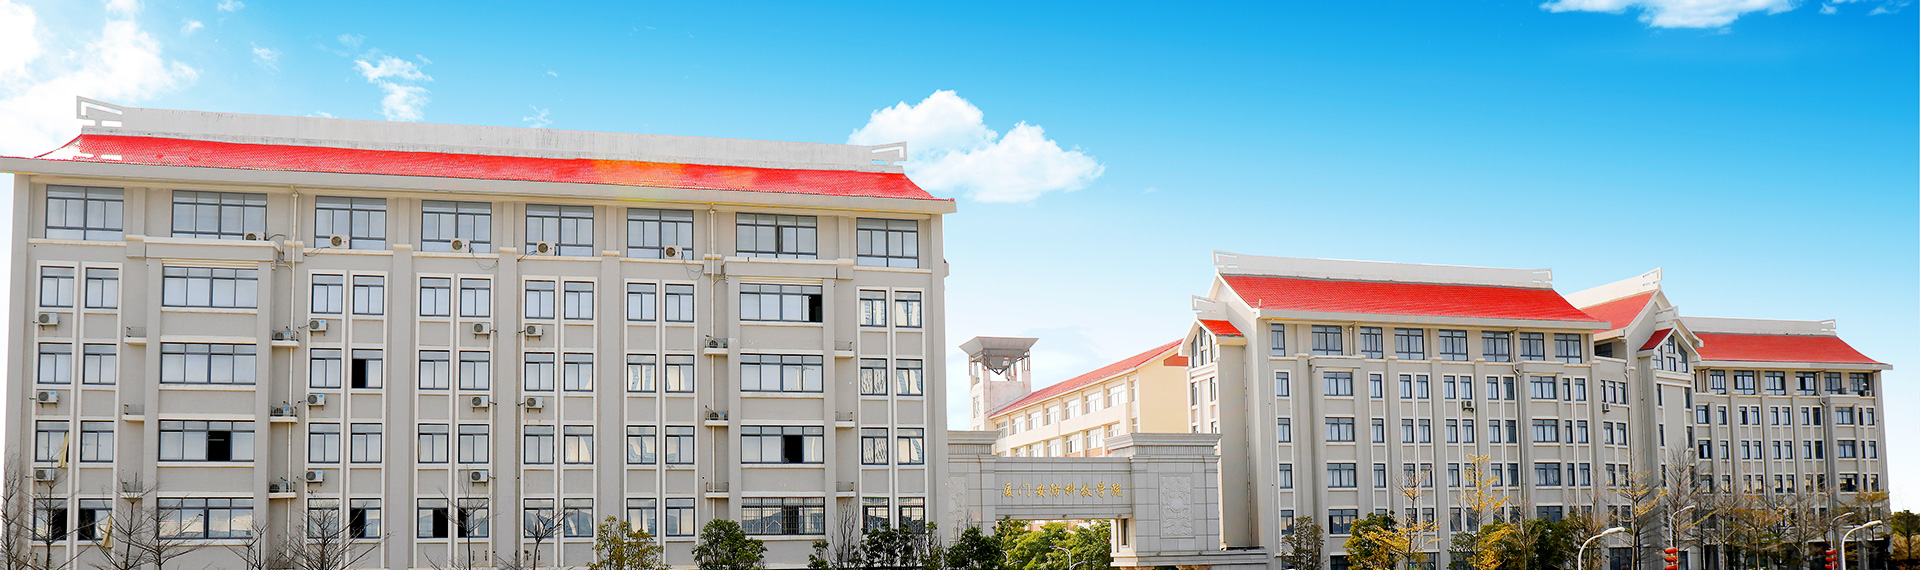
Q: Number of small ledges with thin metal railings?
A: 12